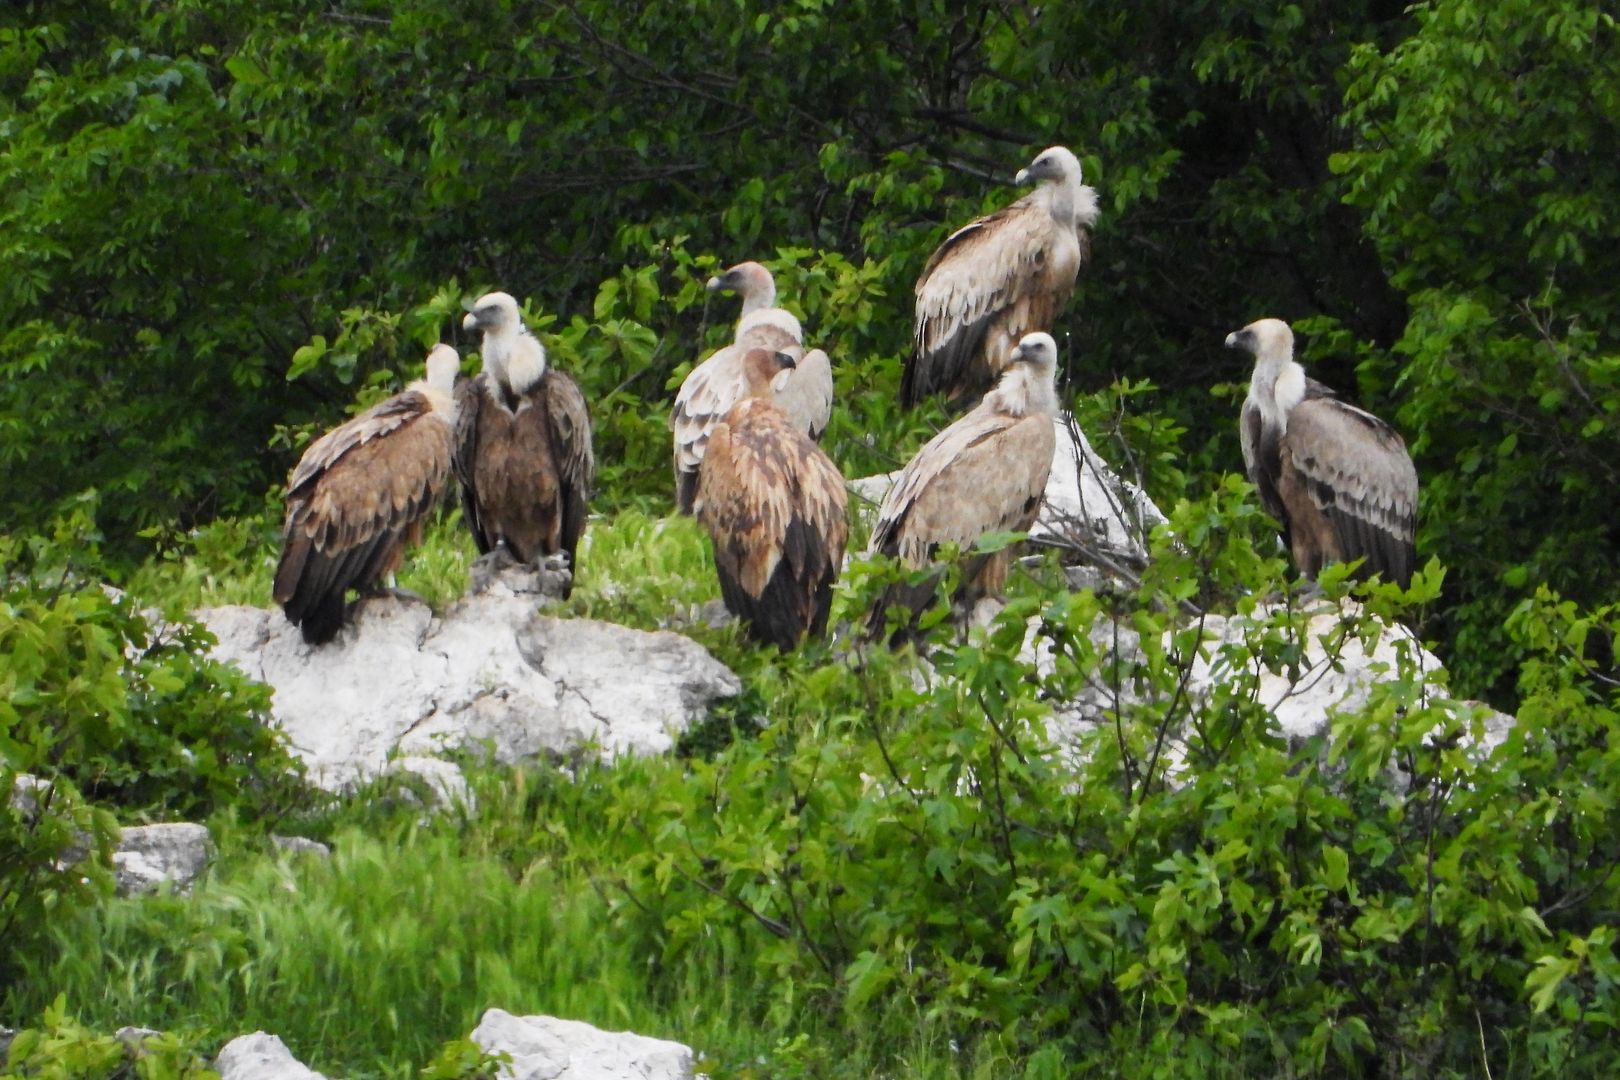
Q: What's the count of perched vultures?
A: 7